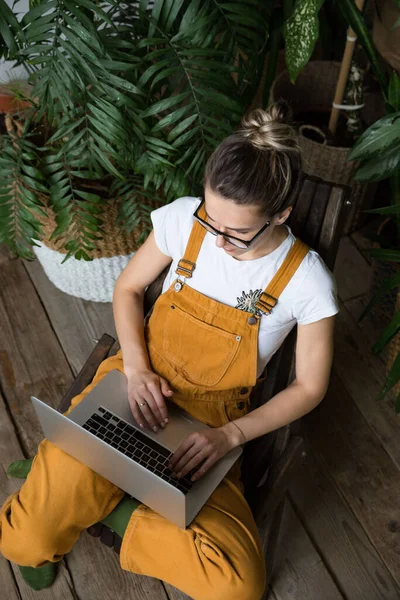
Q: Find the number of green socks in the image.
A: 2